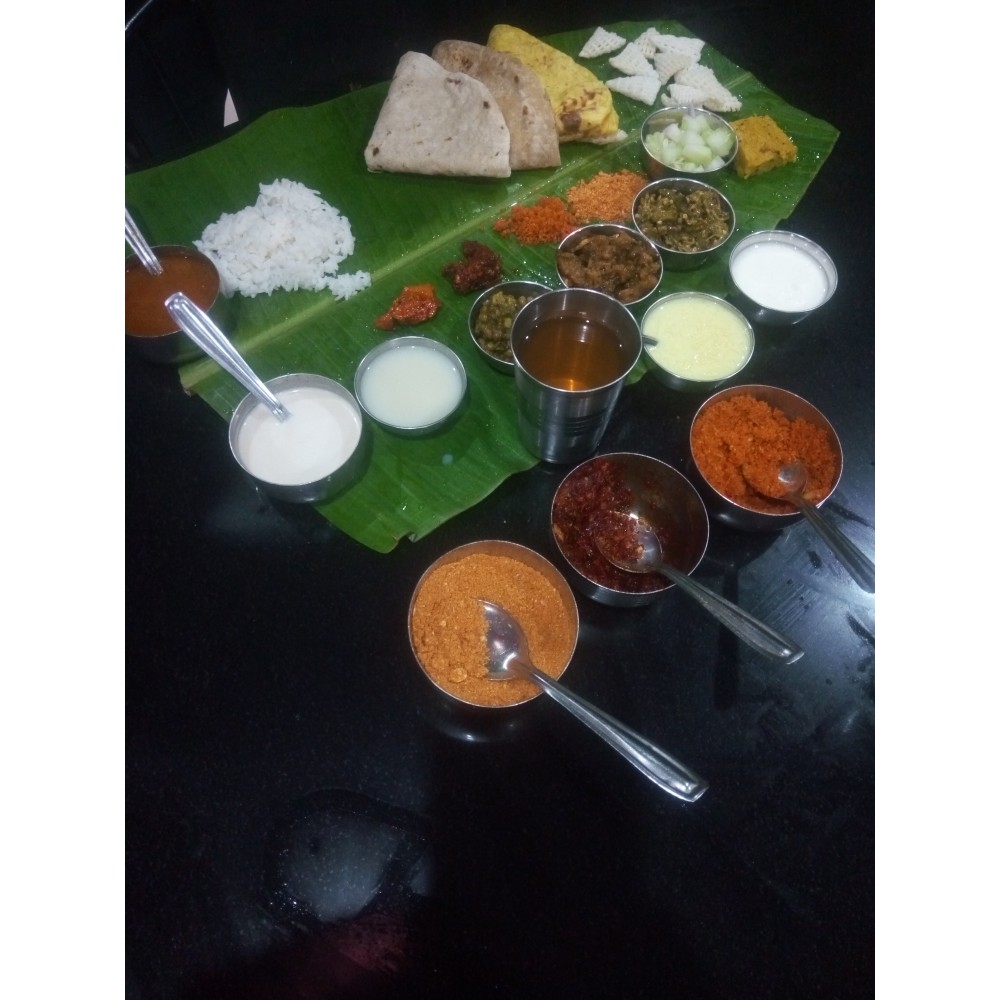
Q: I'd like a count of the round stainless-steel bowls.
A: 12